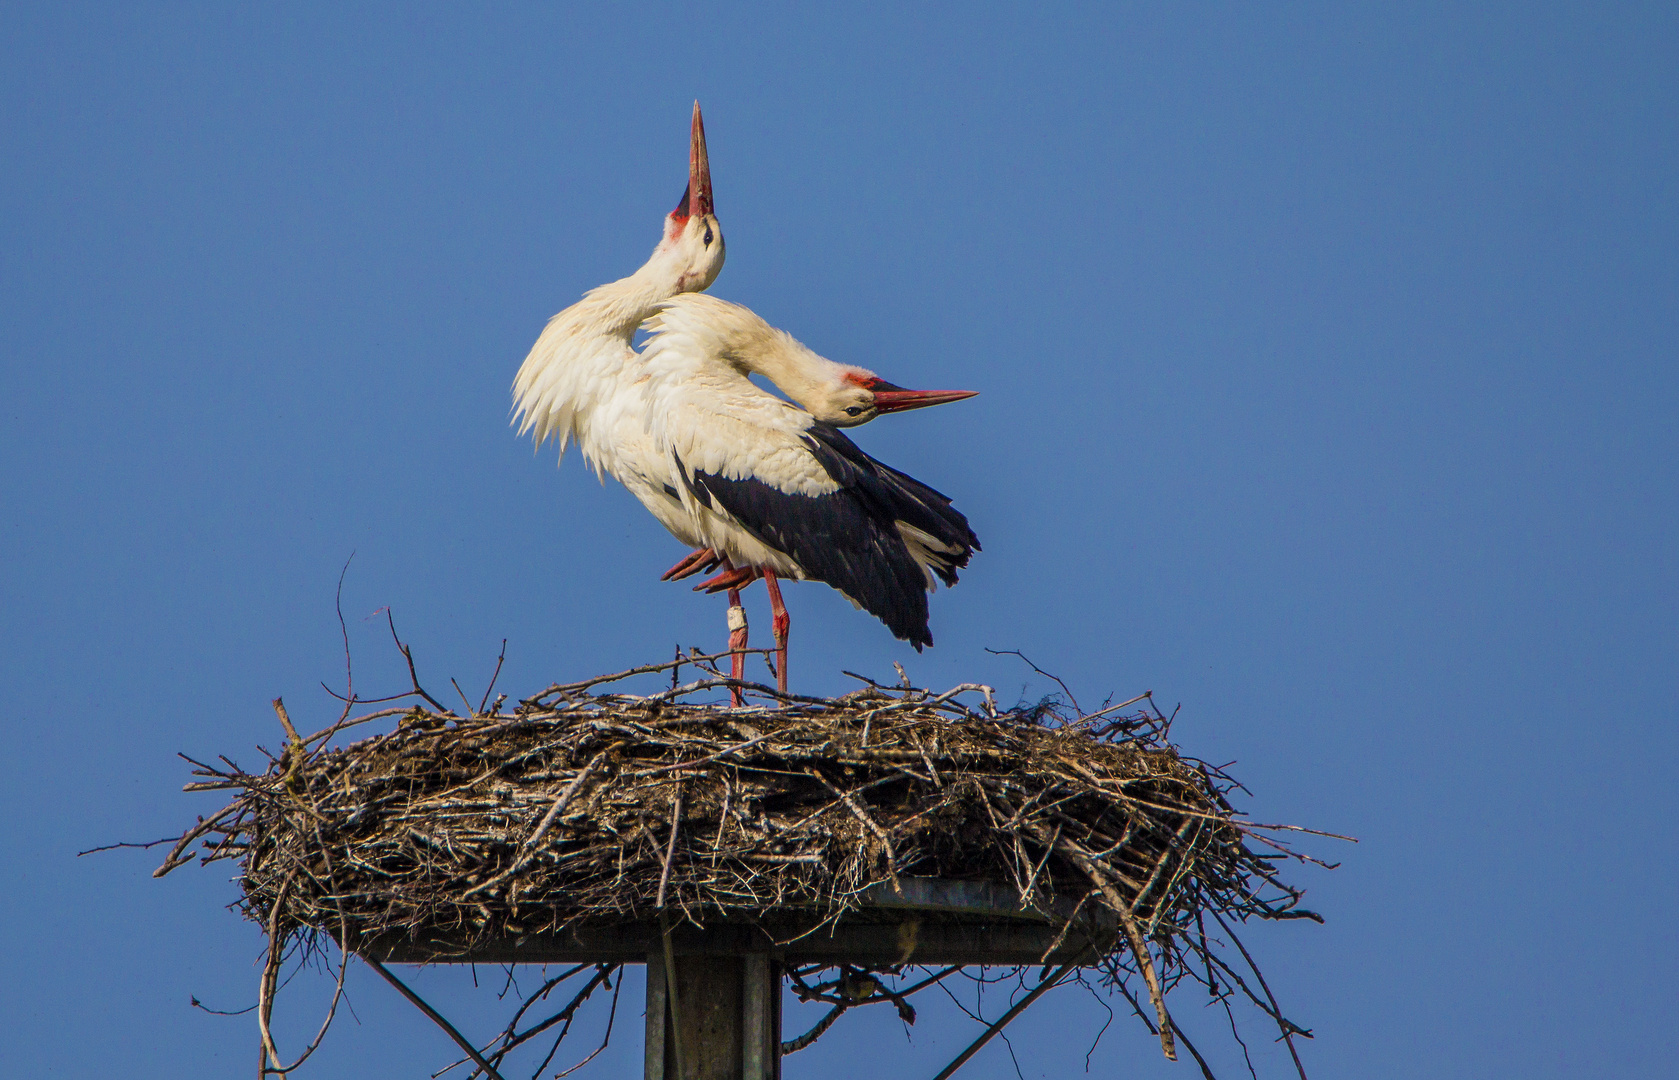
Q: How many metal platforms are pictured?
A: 1